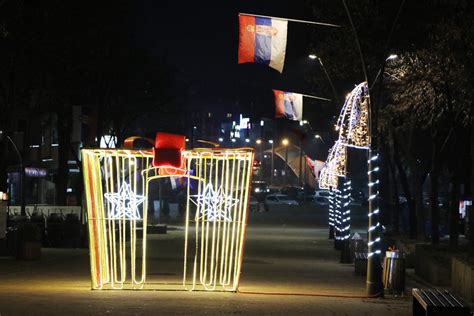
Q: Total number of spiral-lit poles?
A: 4